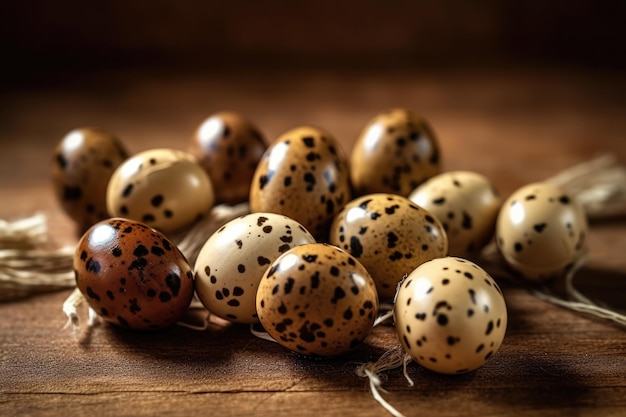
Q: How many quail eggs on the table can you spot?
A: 12